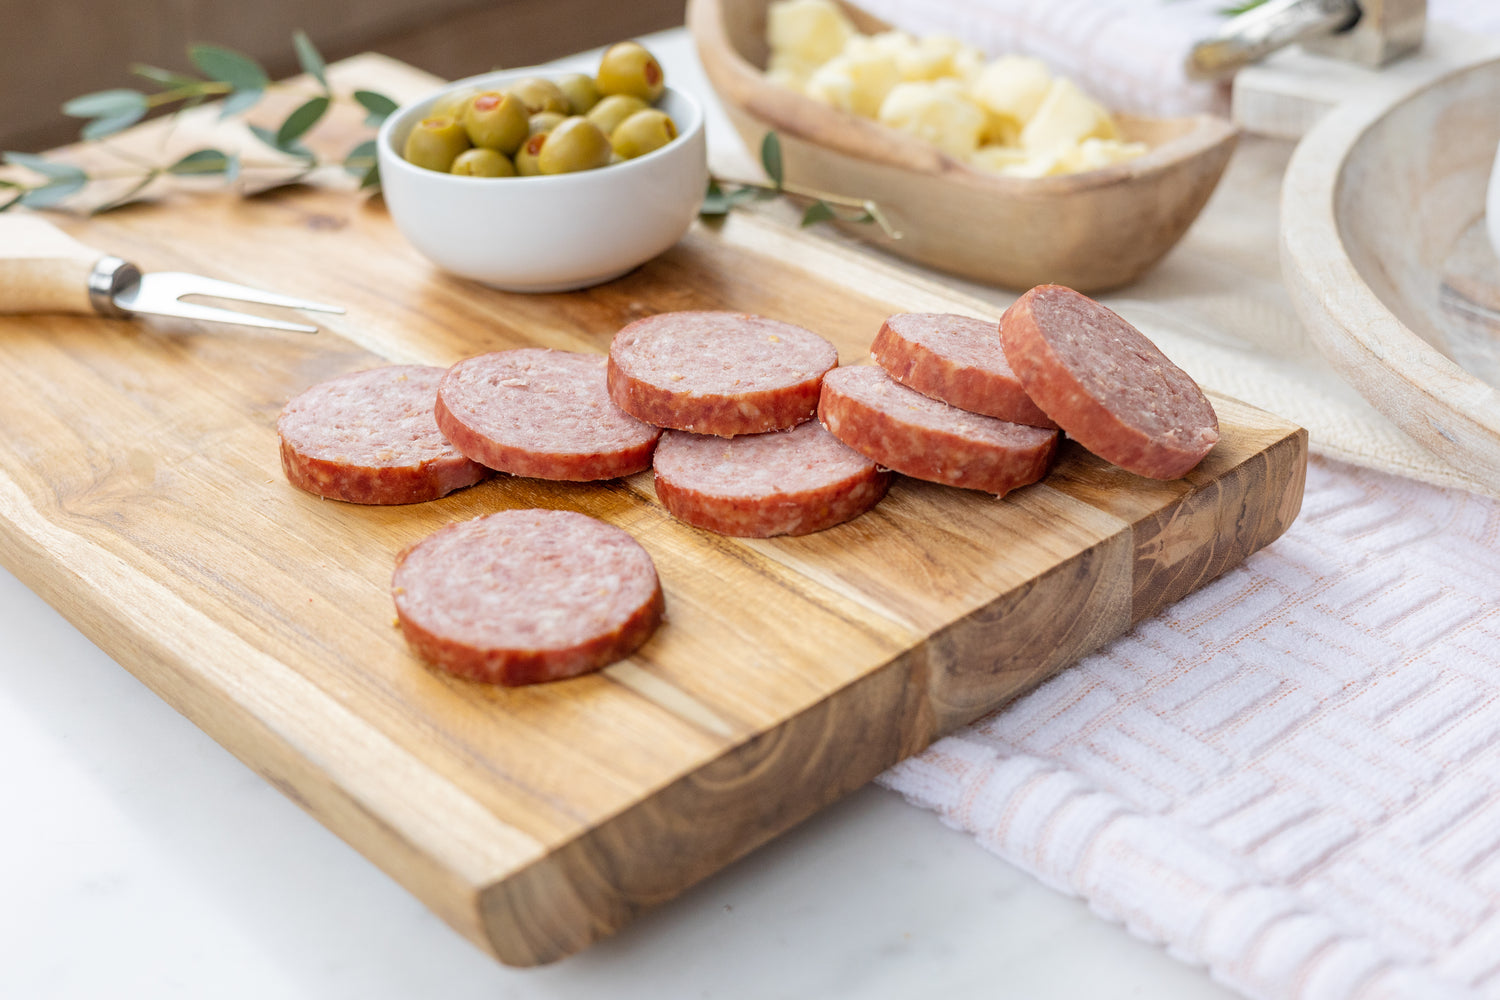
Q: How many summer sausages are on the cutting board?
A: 8